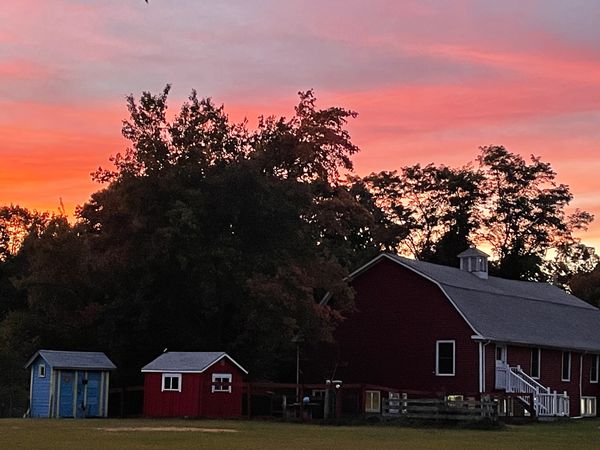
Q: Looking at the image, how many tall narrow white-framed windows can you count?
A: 4